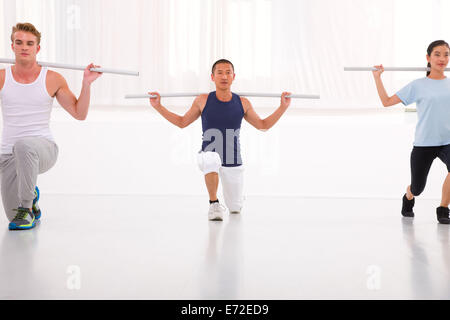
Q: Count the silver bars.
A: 3